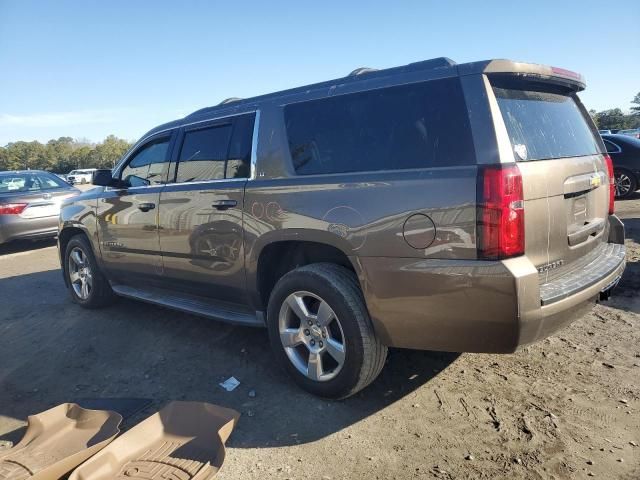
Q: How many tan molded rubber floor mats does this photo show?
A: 2